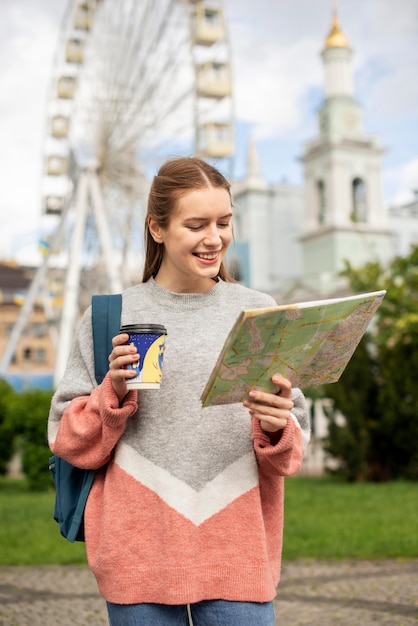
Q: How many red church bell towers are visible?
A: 0